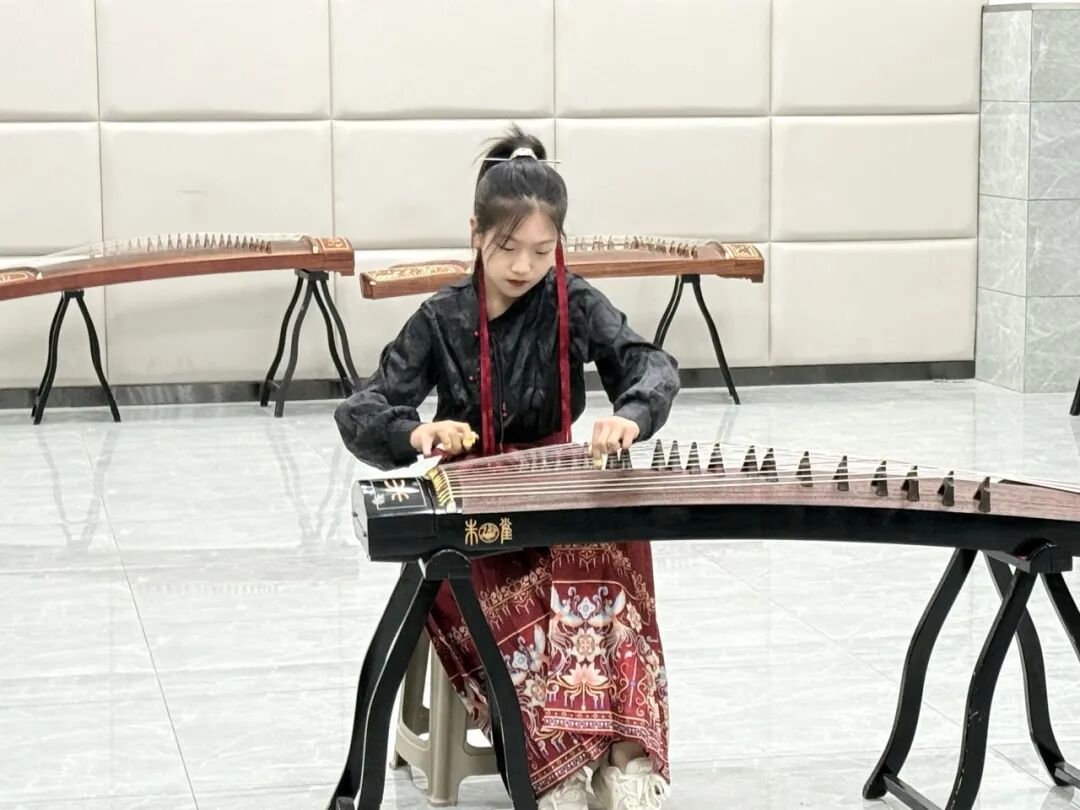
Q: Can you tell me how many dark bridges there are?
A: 14